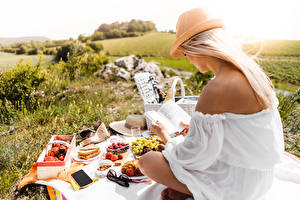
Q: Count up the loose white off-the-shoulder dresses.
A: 1